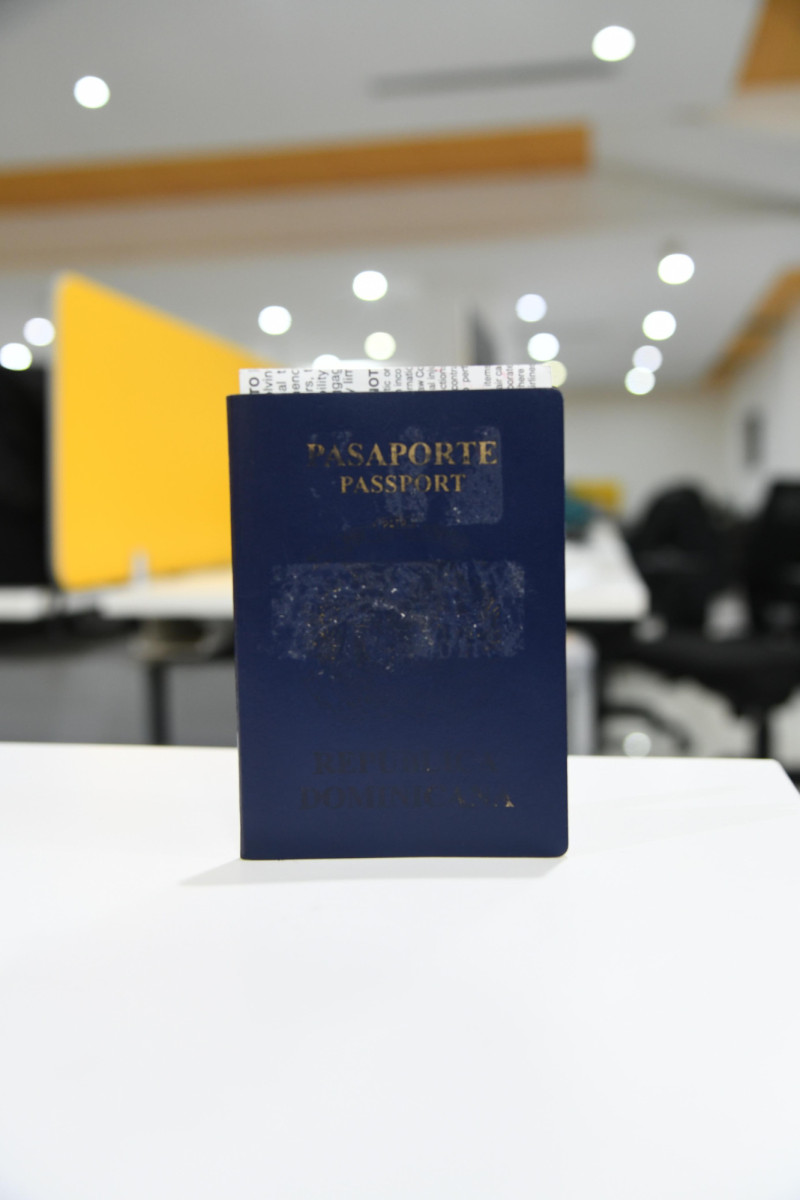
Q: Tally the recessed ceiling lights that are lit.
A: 15